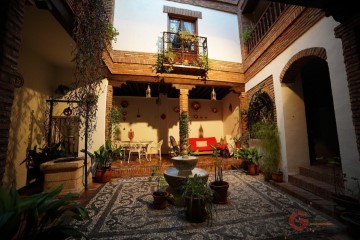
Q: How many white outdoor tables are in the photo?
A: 1